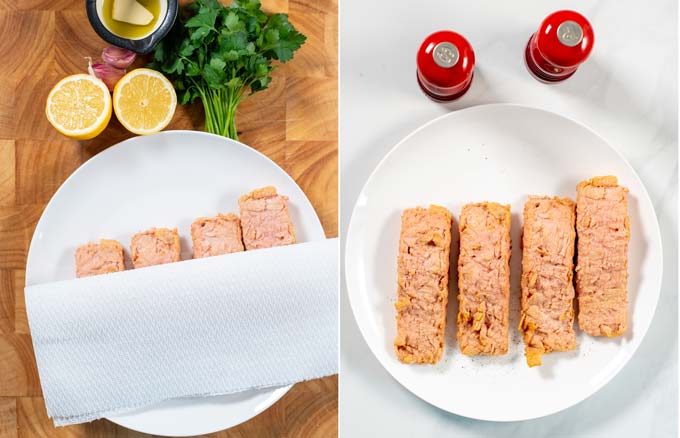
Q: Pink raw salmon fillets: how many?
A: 8